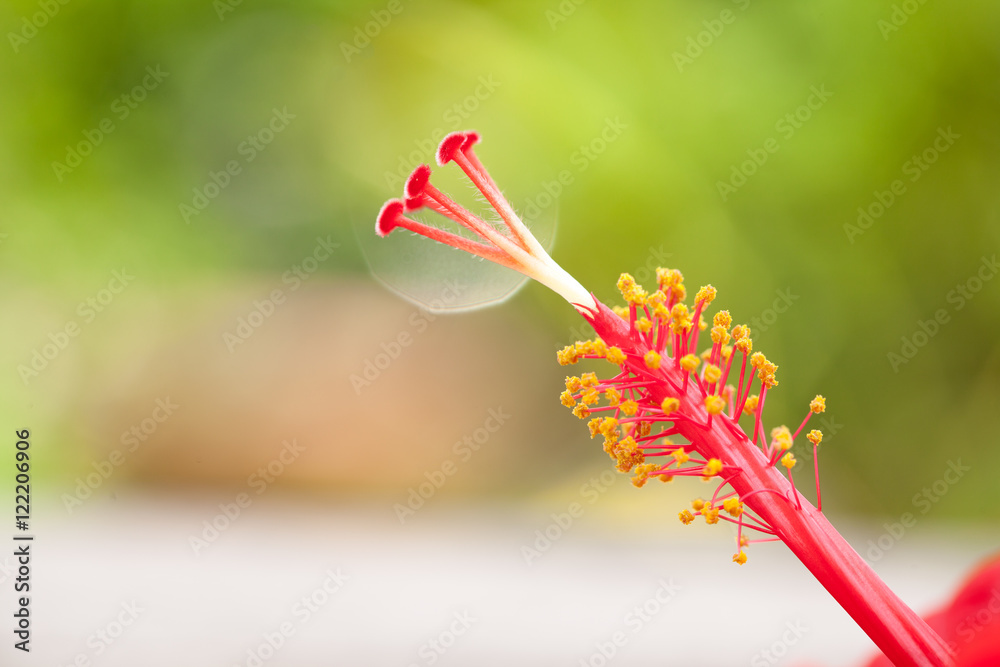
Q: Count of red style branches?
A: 5